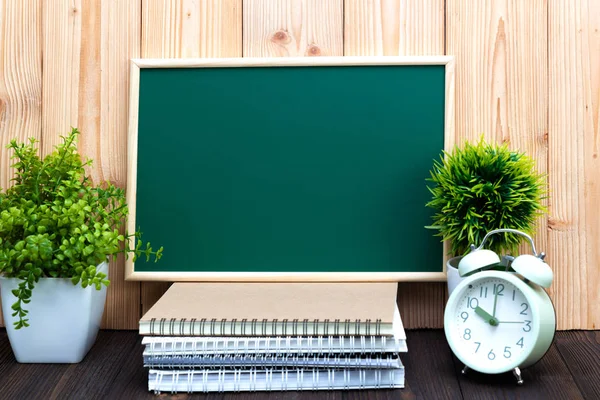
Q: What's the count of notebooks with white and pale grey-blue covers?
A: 3